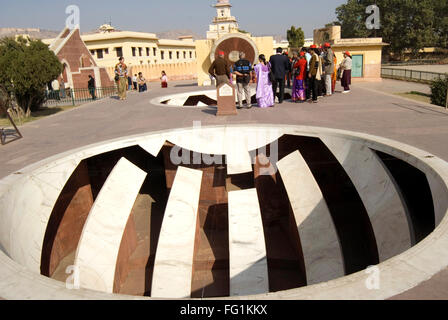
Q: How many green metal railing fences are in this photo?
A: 2